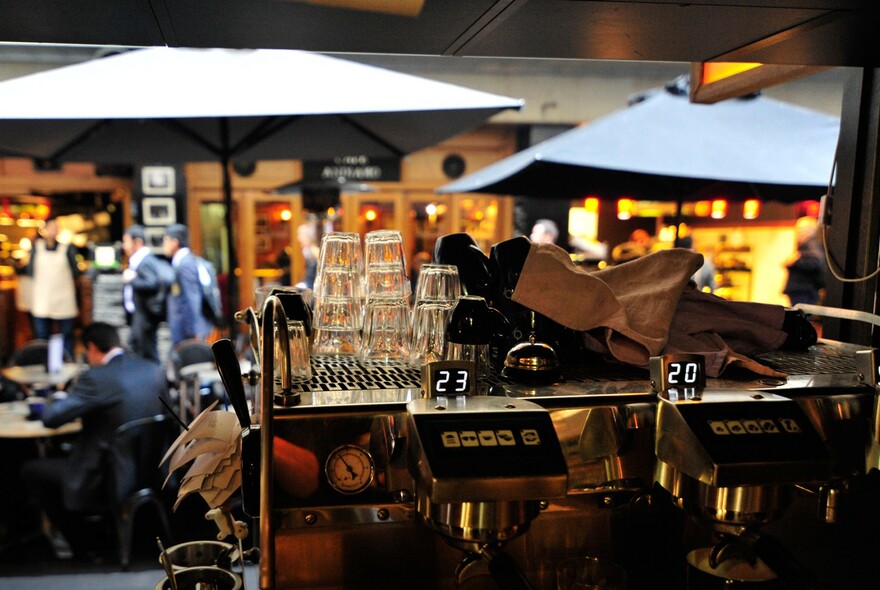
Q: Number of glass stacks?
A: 3